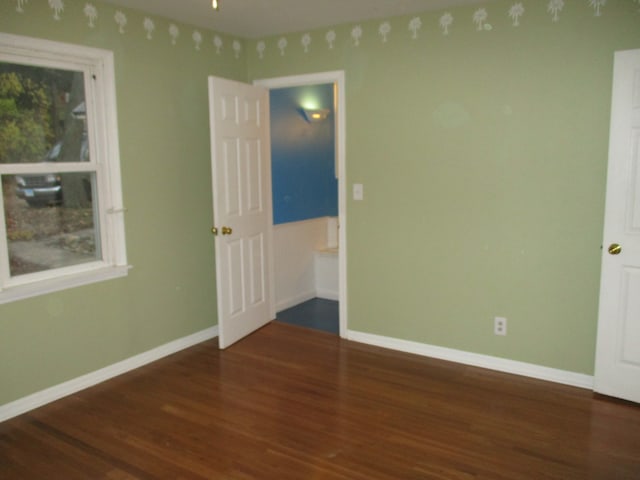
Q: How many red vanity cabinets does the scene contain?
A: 0